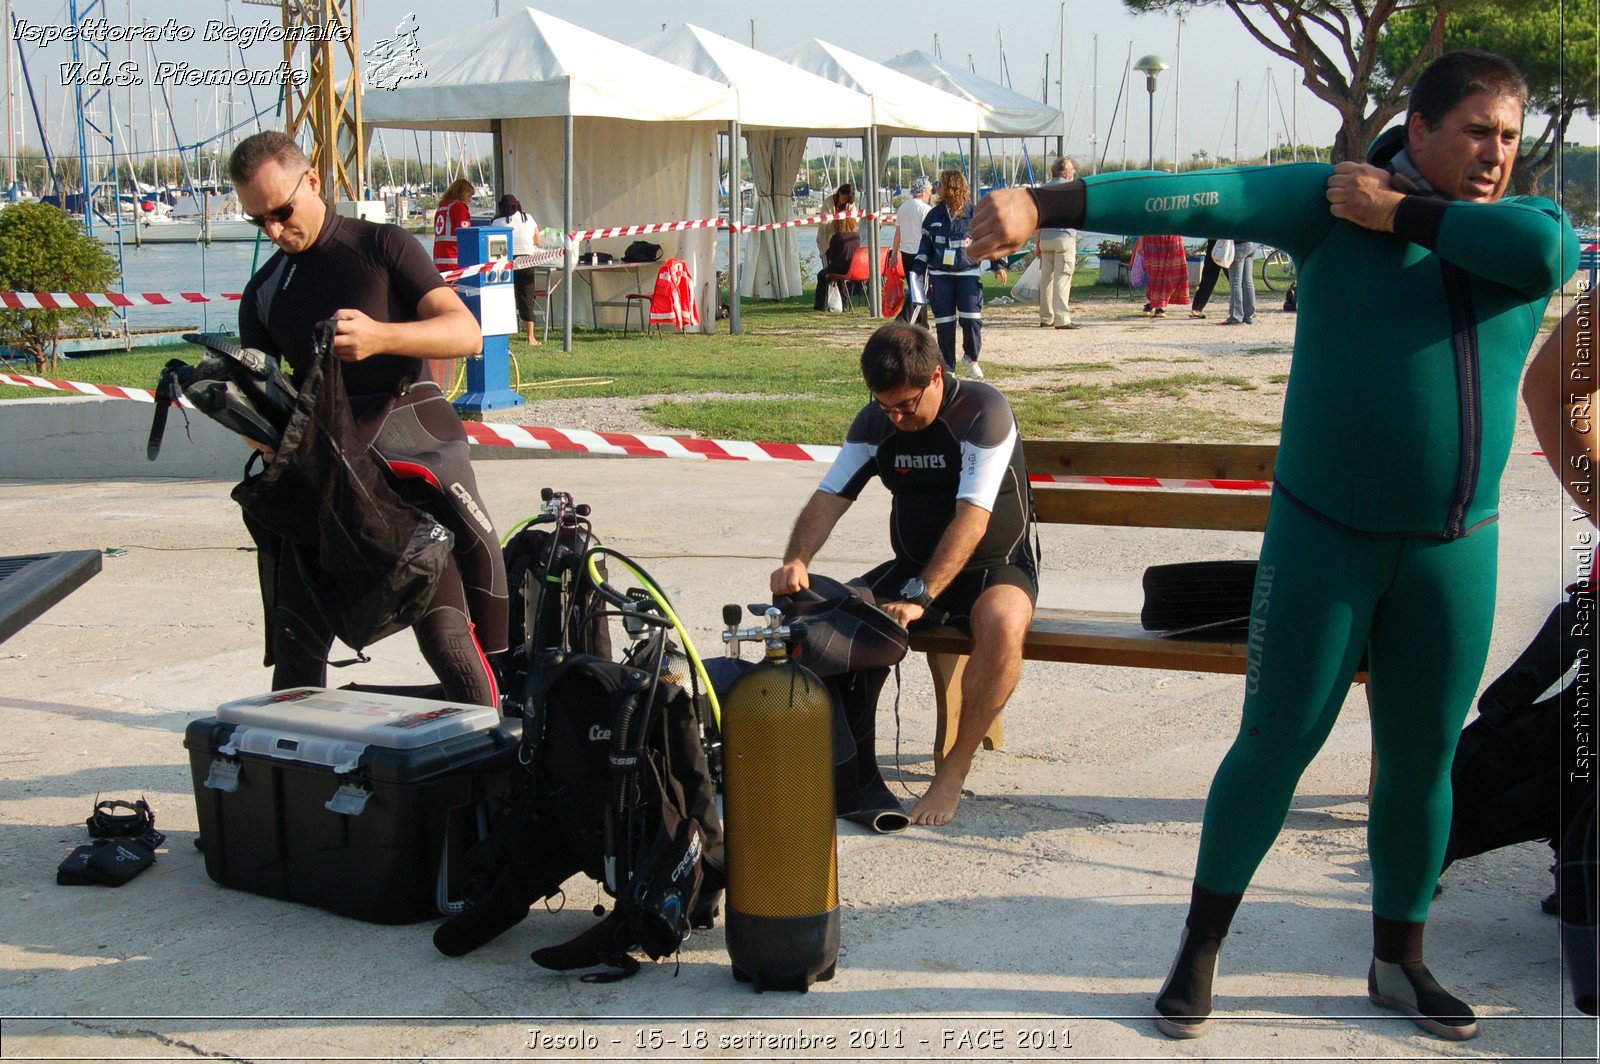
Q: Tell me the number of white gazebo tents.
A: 4